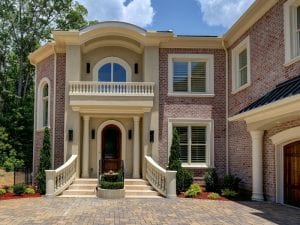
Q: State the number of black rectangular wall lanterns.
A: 6